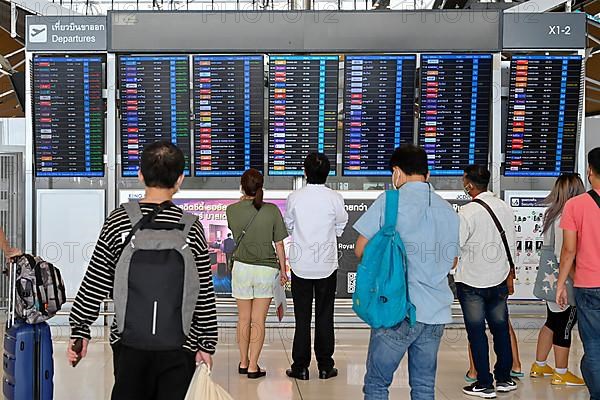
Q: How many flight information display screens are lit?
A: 7